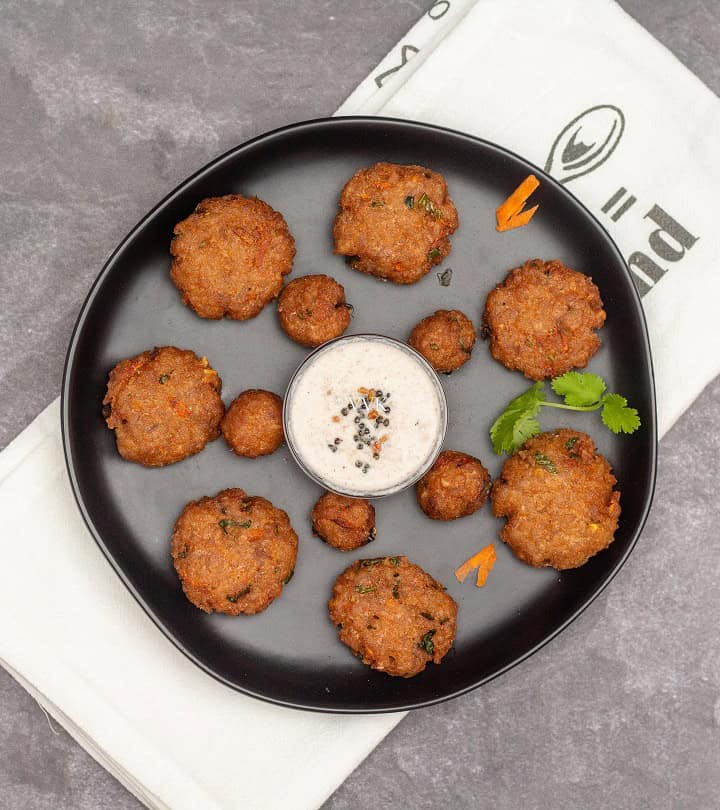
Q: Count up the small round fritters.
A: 5